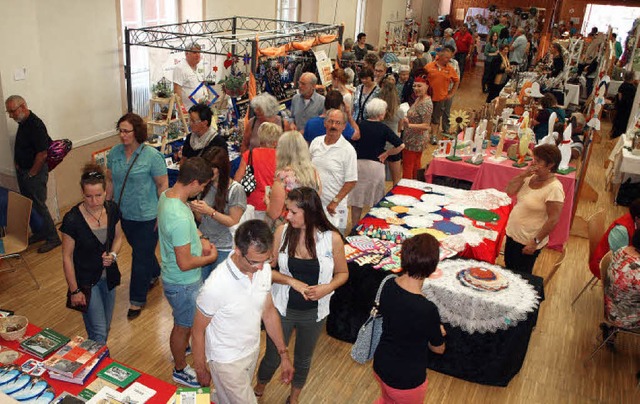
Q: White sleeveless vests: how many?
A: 1